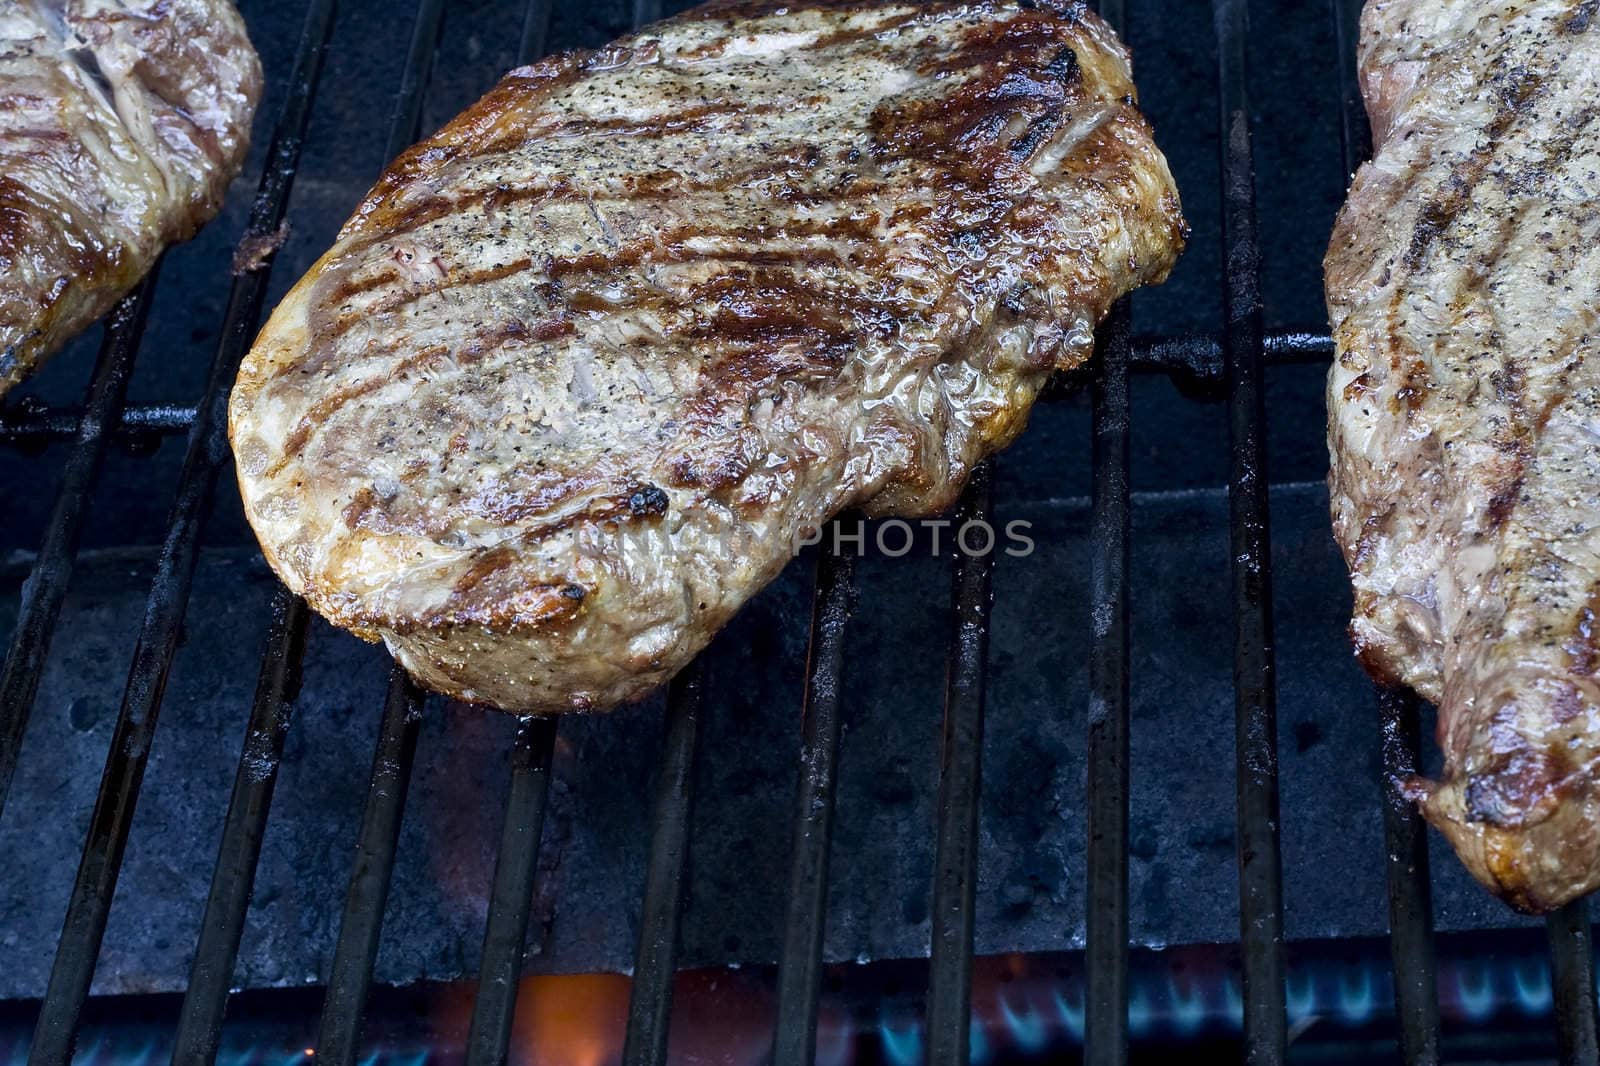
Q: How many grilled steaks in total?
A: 3